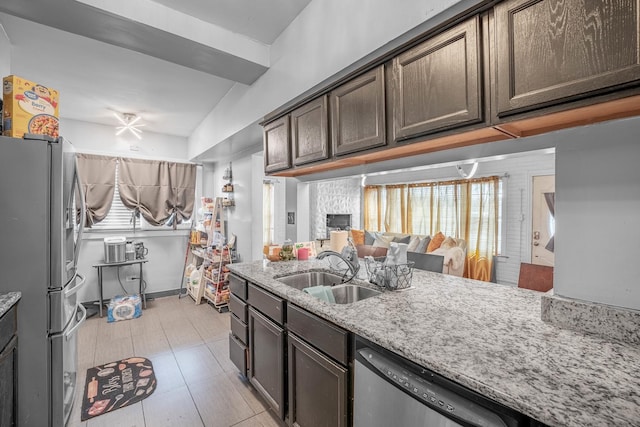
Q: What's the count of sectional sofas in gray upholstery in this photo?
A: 0